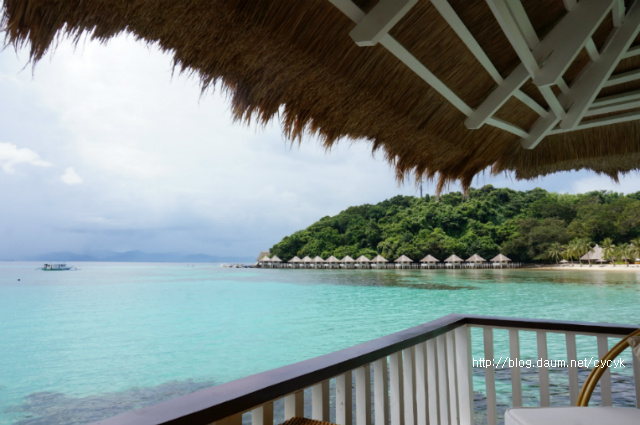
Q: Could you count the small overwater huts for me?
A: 14